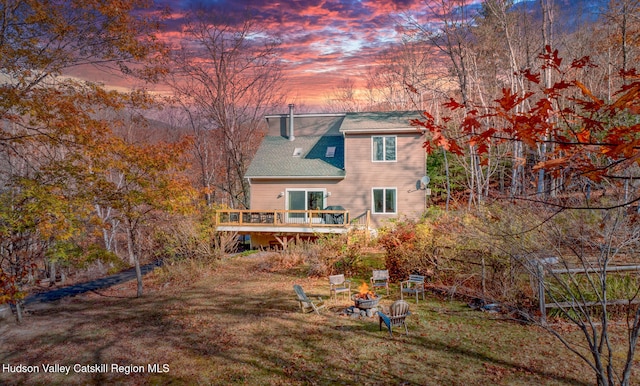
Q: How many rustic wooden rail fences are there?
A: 1